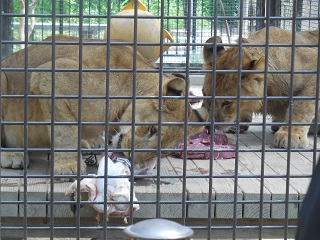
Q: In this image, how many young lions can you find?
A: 2